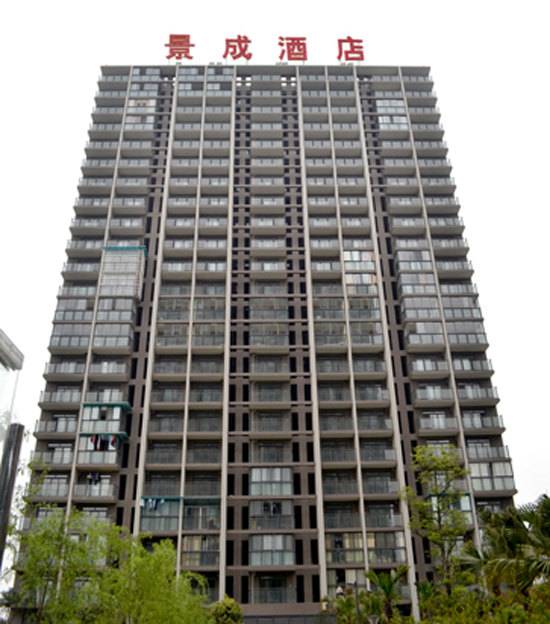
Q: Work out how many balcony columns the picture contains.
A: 9